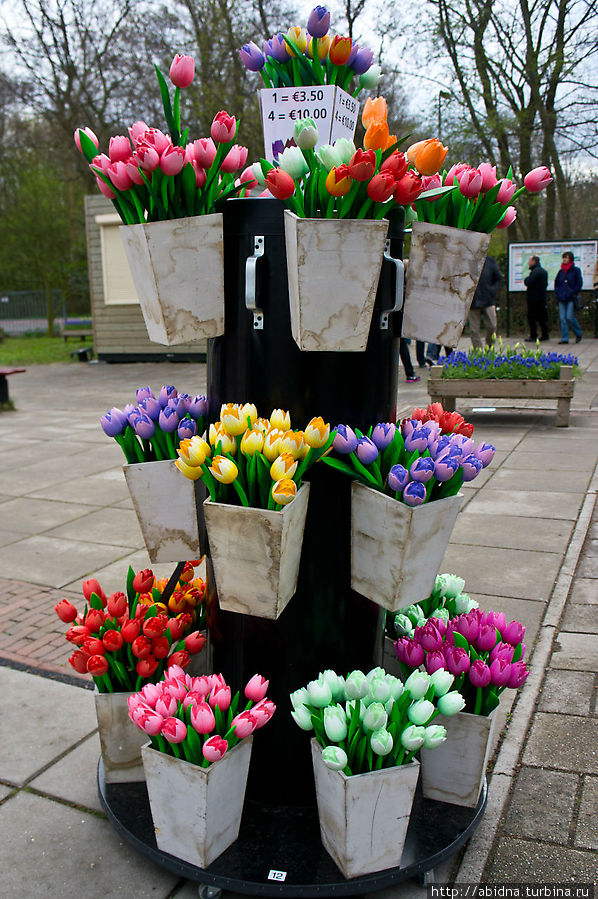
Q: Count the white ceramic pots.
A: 10